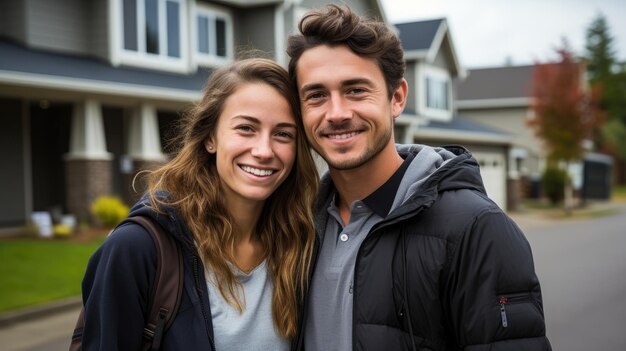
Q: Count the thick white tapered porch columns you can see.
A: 2